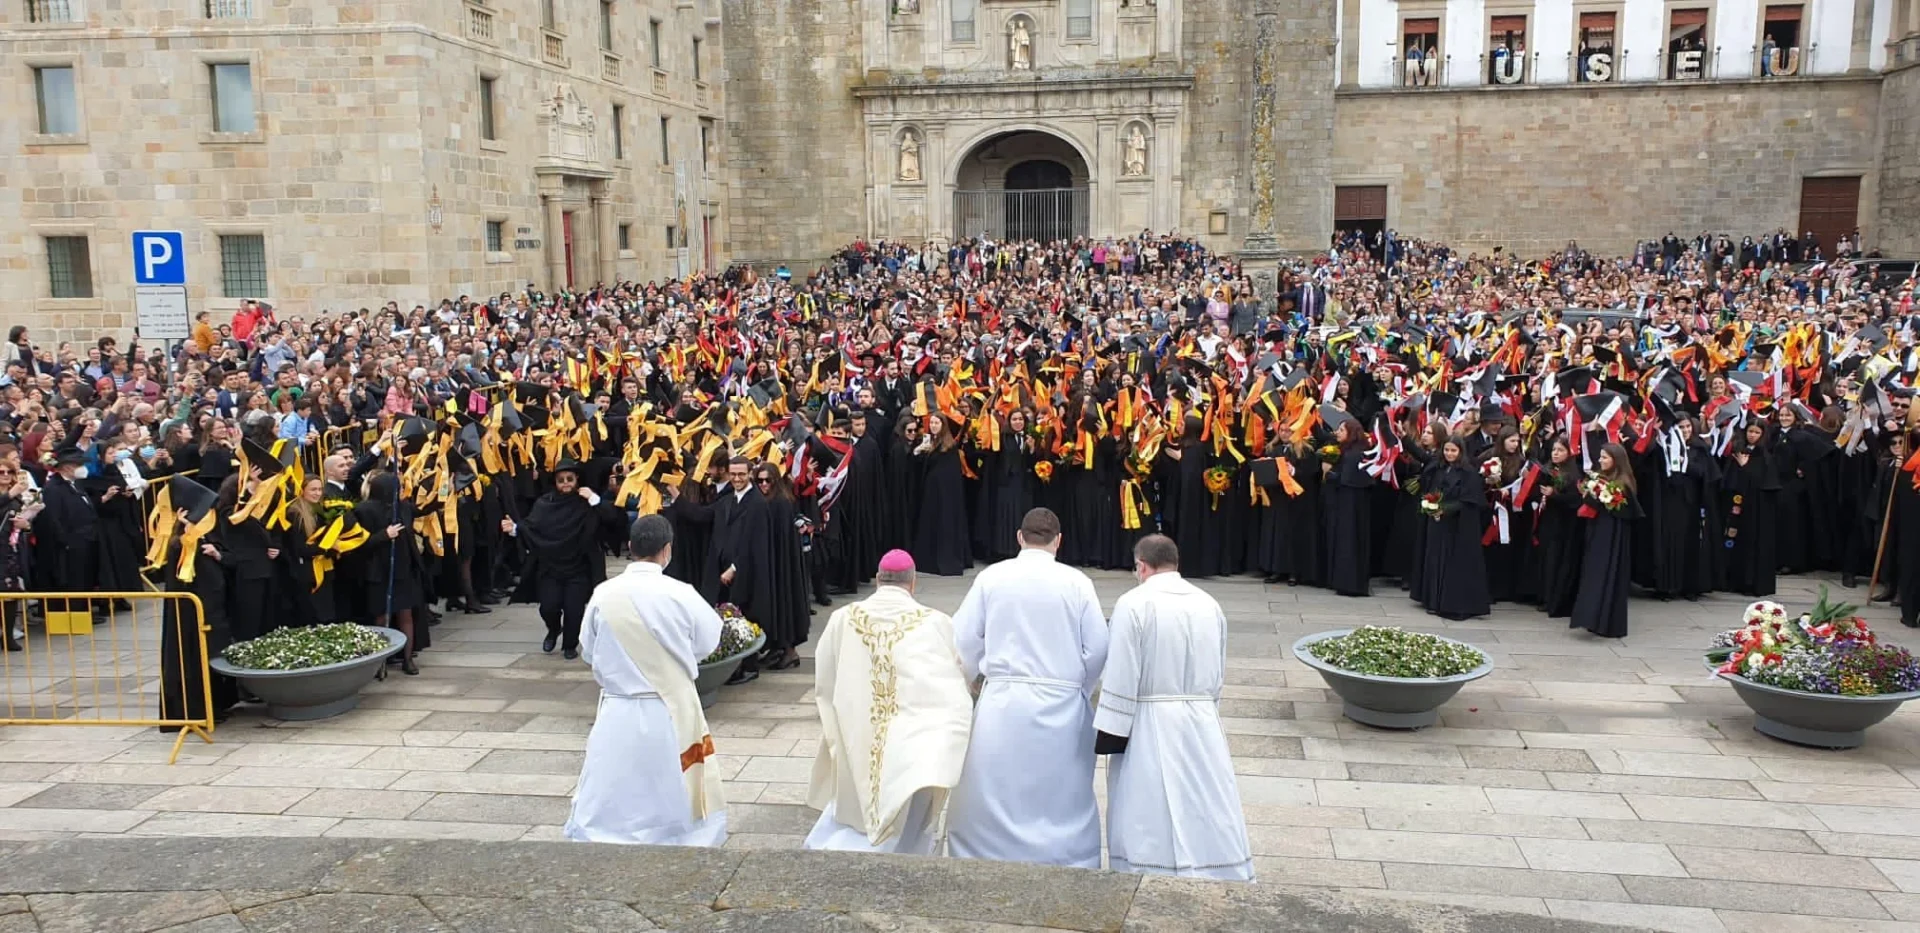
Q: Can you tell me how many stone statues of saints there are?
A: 3